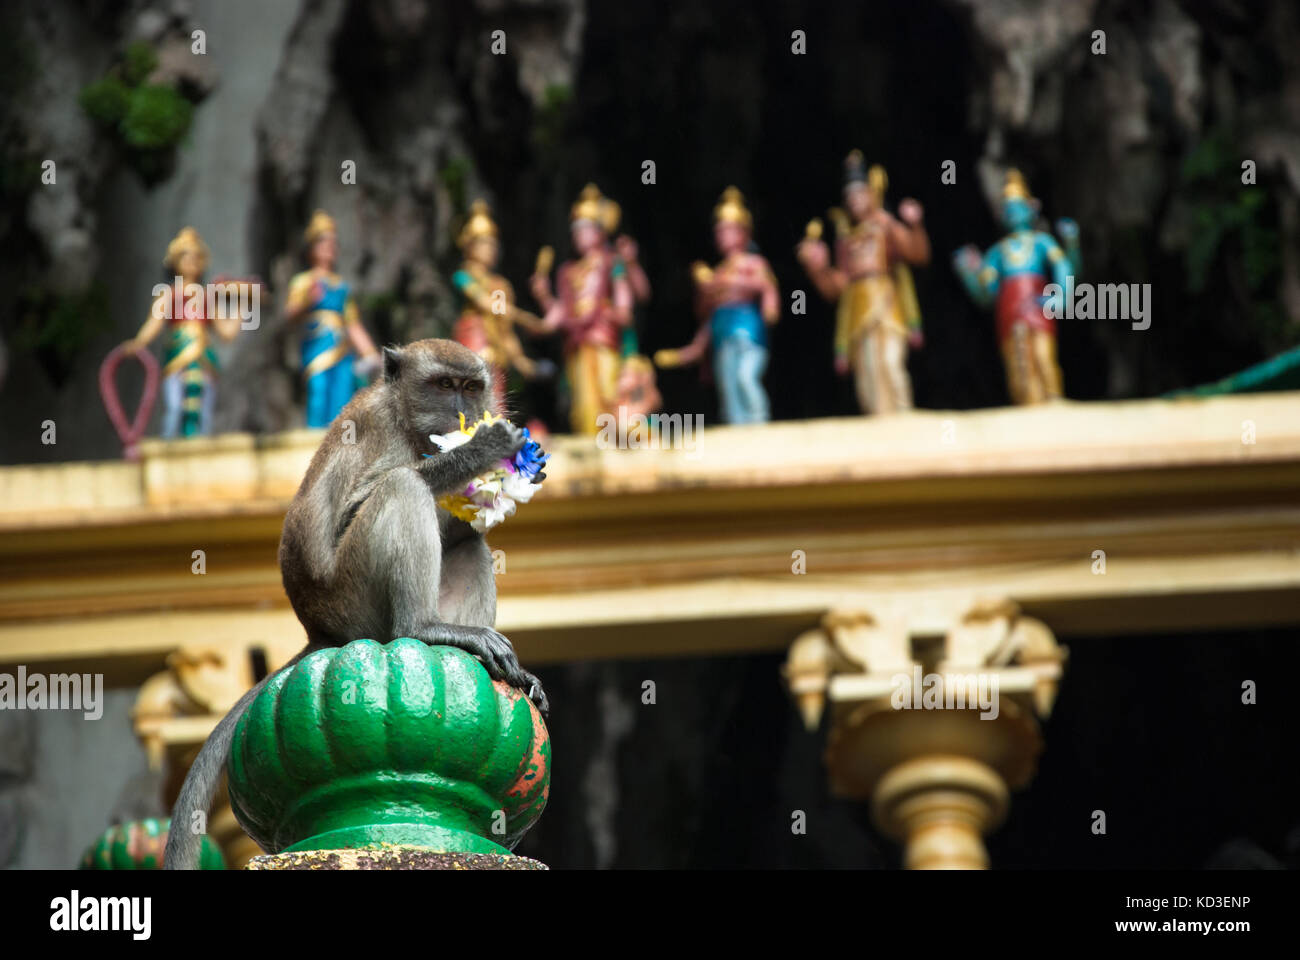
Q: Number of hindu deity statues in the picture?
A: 7